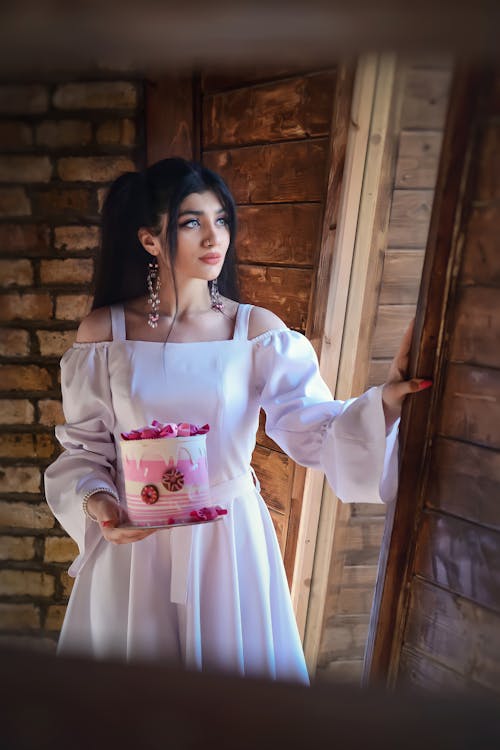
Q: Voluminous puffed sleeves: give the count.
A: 2